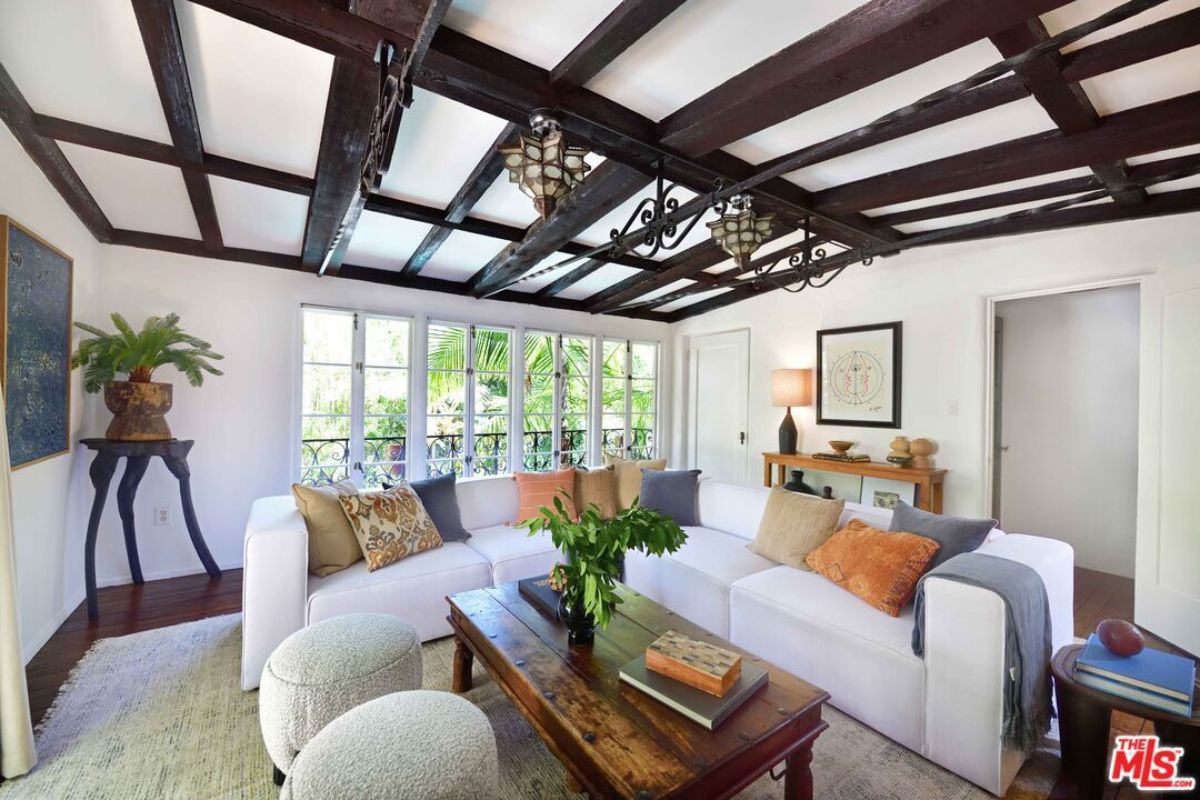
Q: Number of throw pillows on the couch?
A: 10